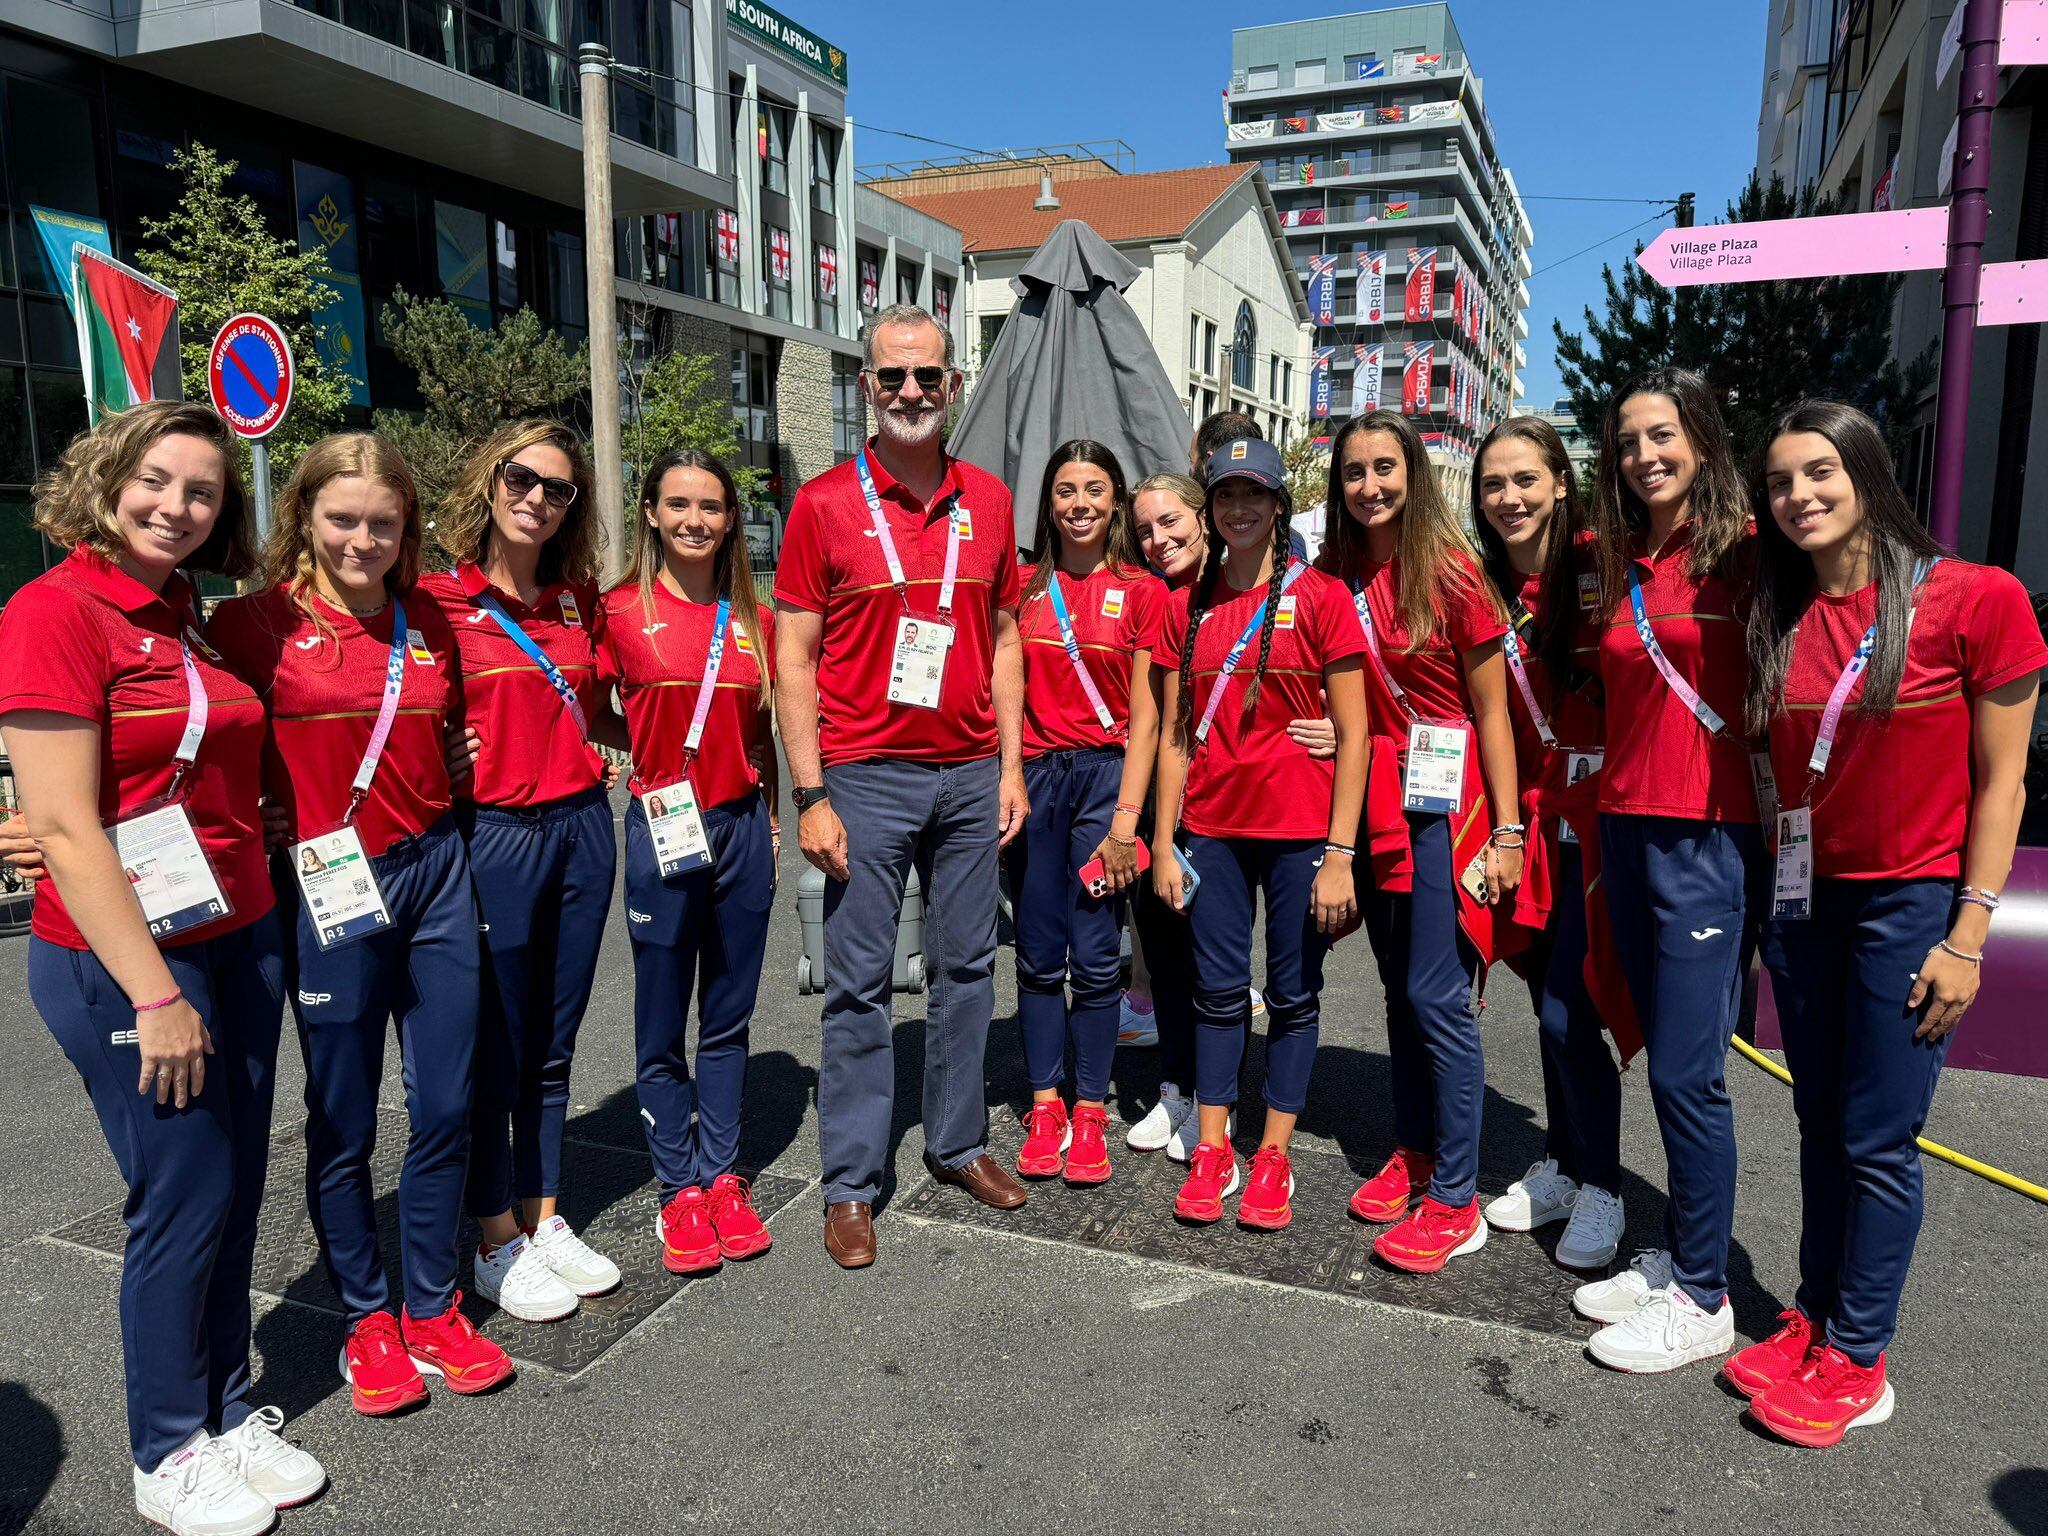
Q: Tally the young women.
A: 11